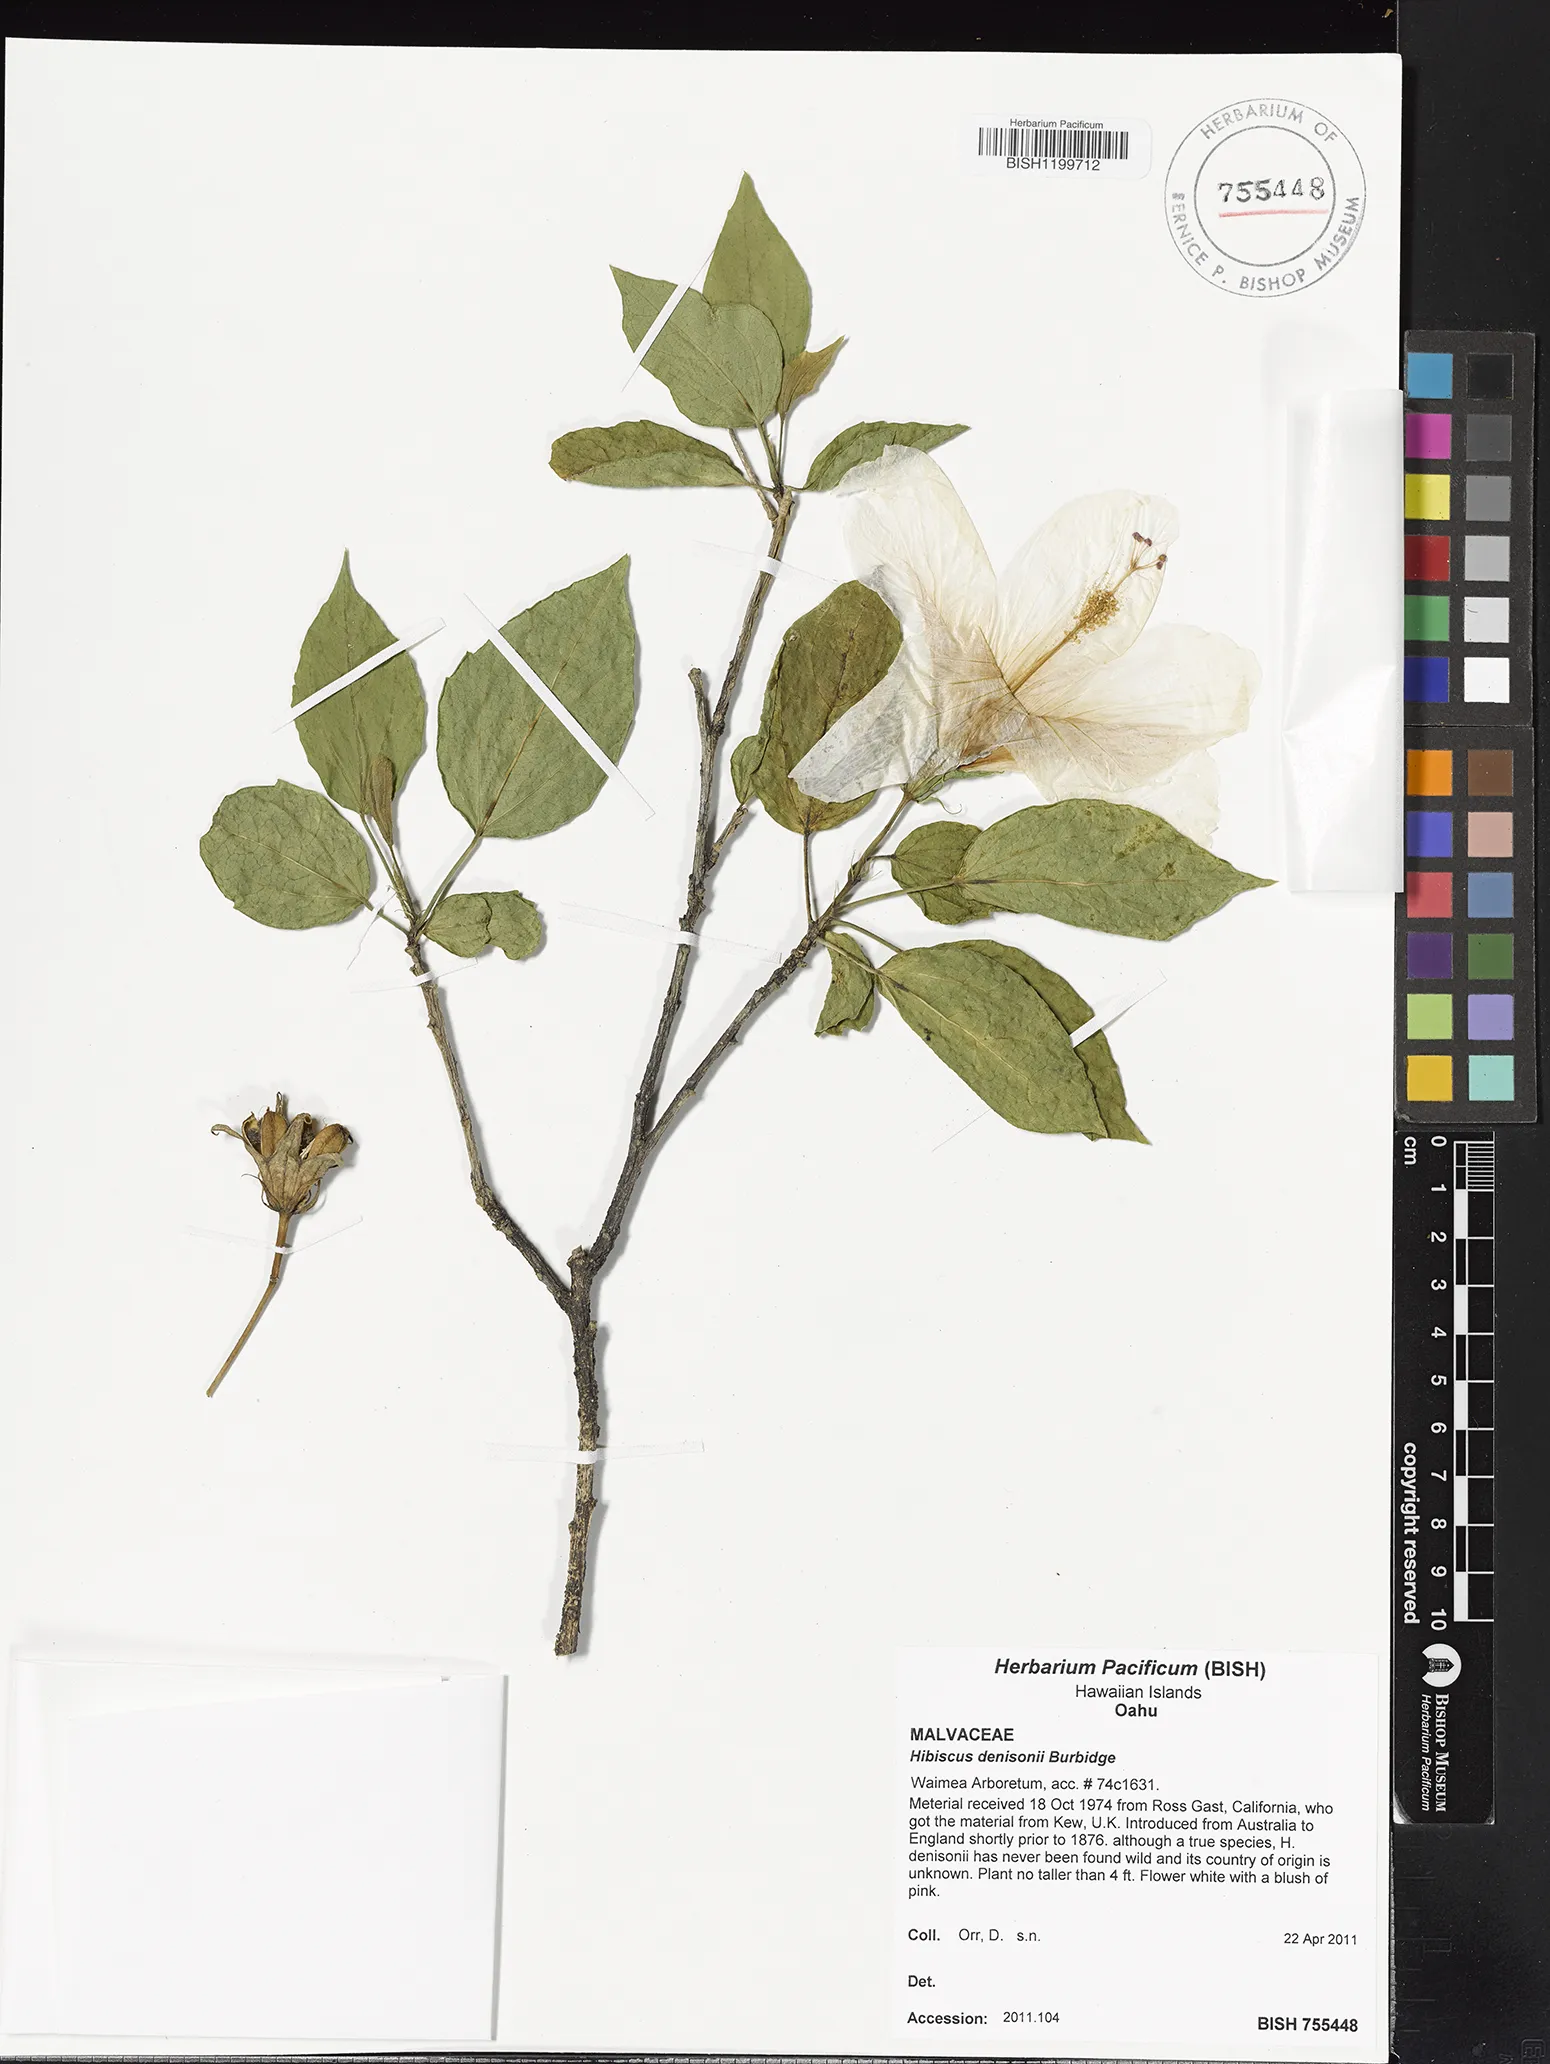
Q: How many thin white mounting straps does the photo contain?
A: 10